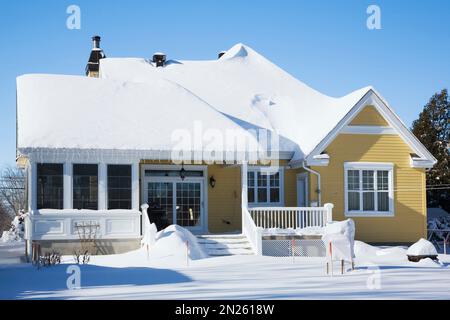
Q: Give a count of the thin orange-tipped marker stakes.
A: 4